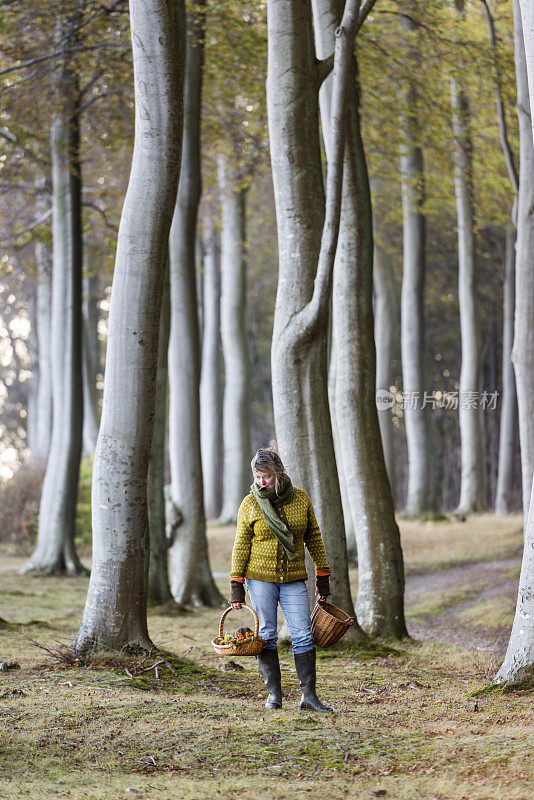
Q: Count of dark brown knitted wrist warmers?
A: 2